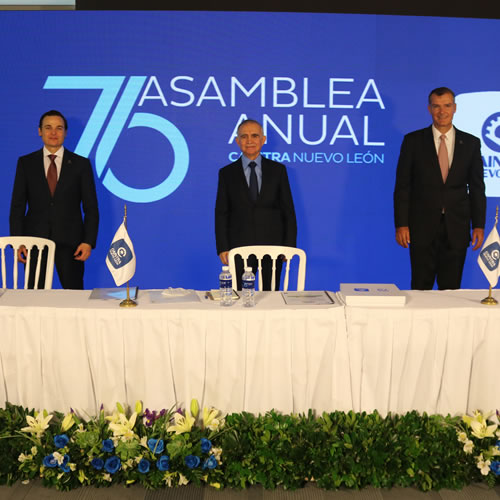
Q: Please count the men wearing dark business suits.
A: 3